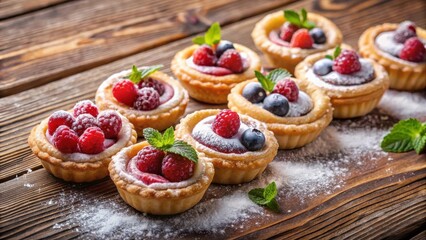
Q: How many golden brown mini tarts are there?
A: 9